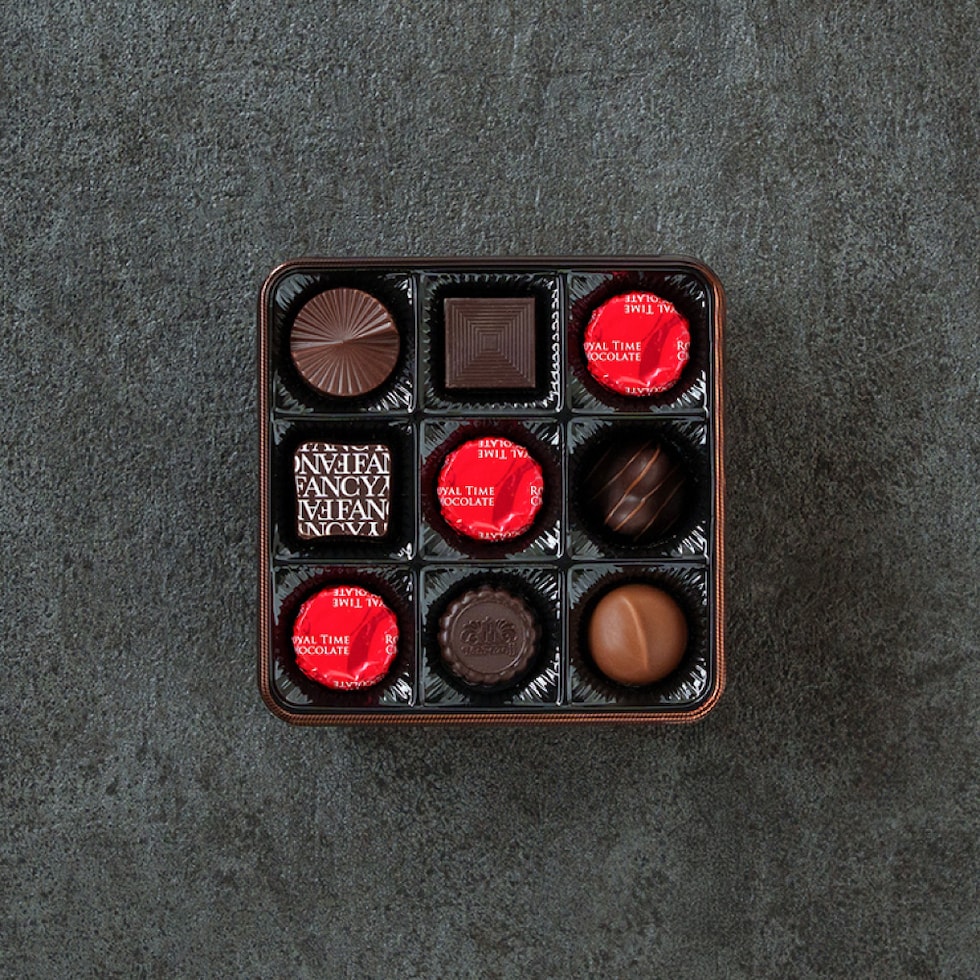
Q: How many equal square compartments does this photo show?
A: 9